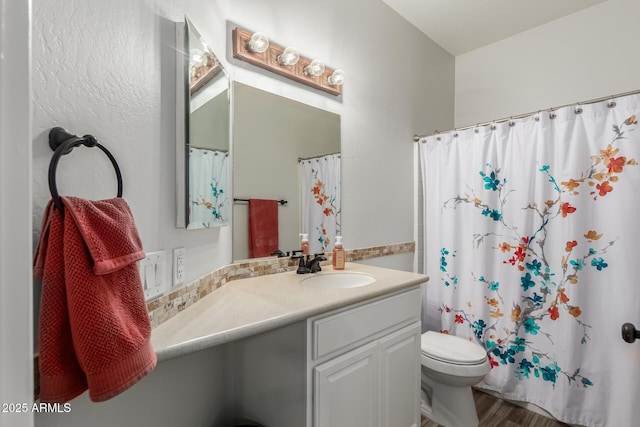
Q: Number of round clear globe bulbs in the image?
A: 4